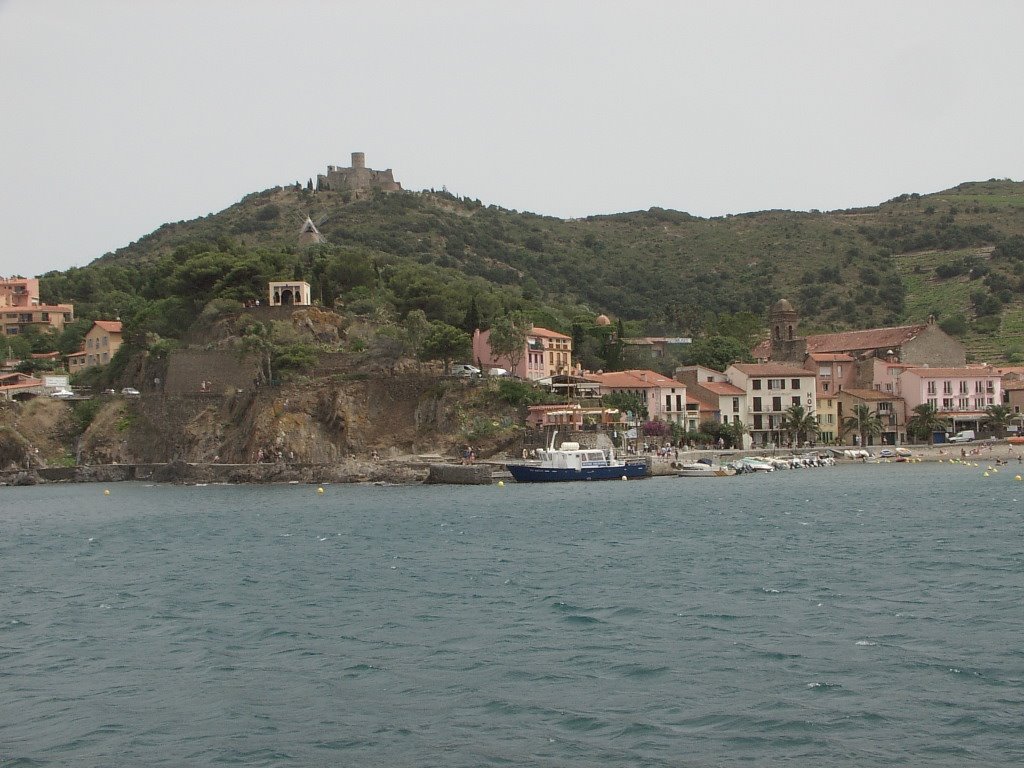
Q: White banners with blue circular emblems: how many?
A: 0